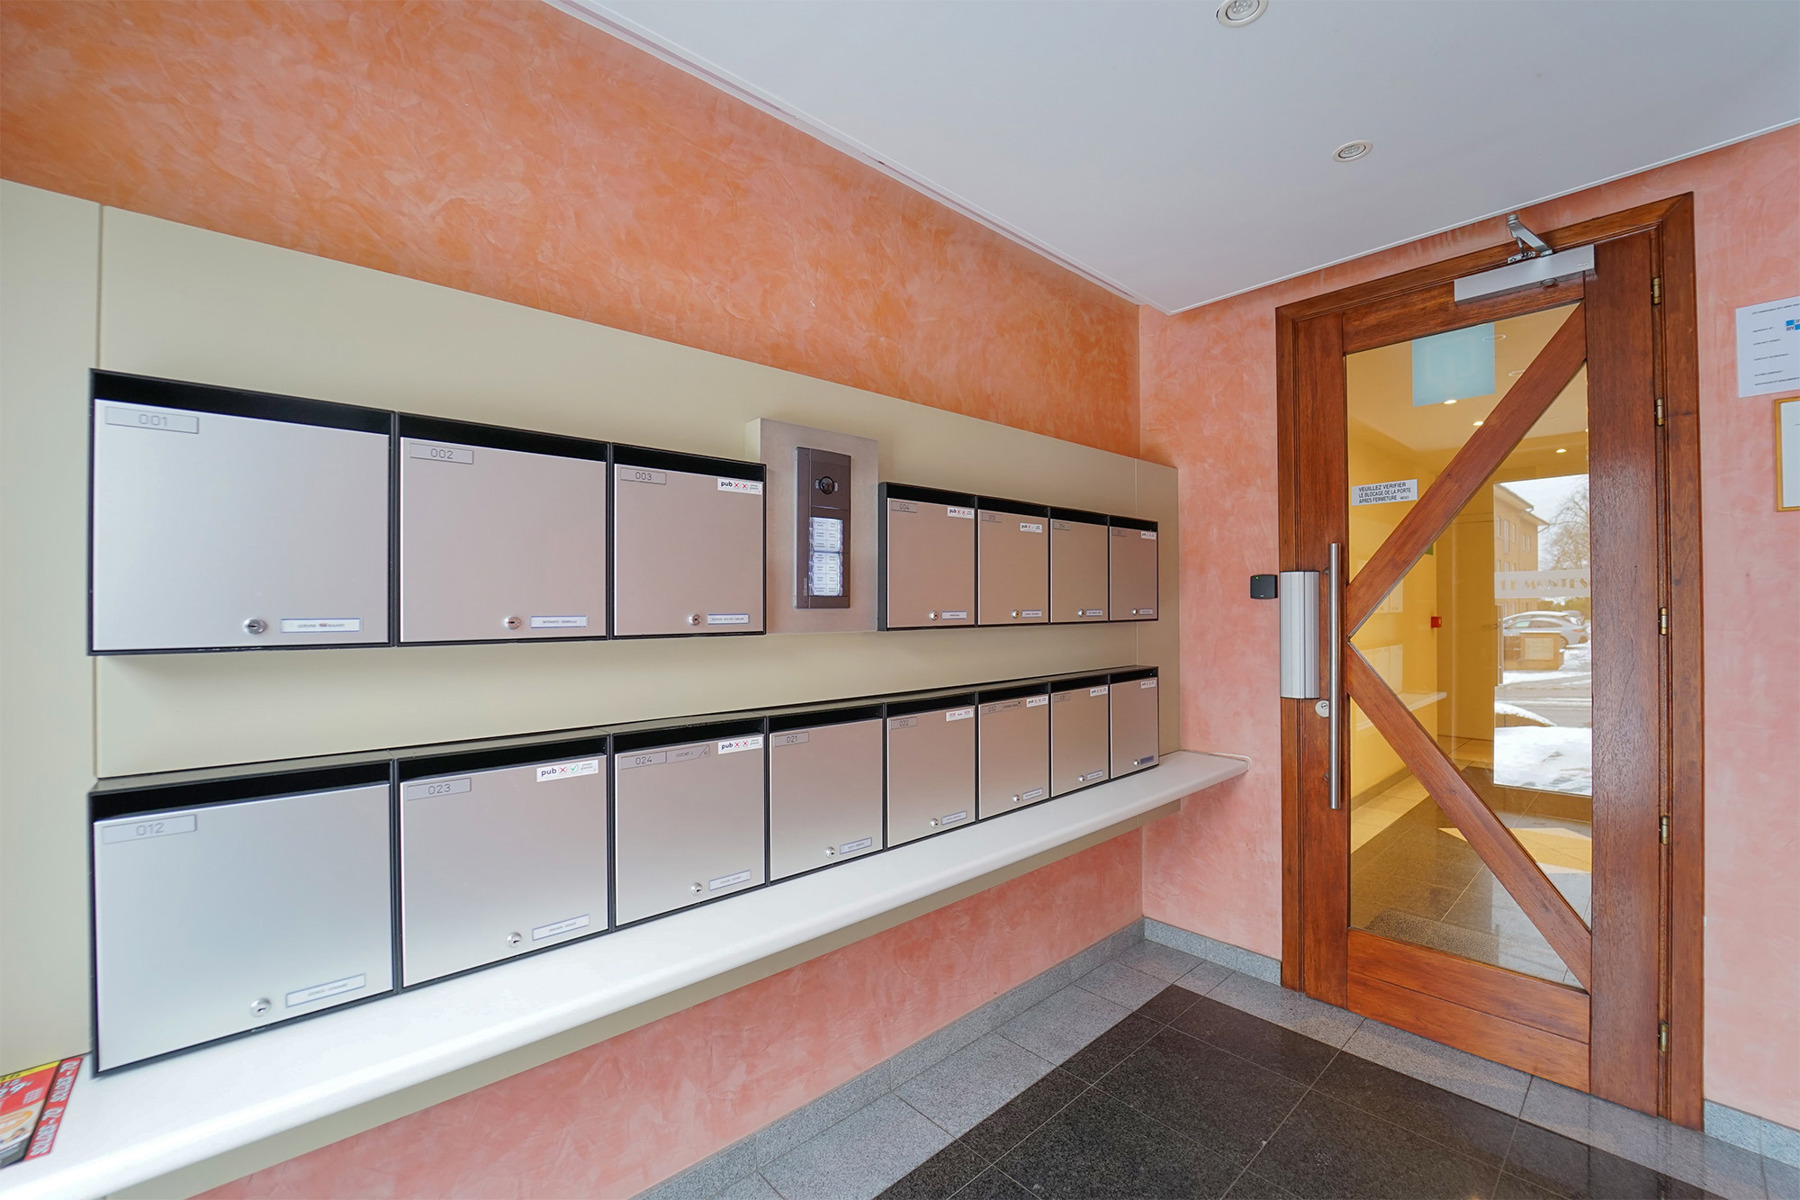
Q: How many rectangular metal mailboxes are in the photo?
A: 15